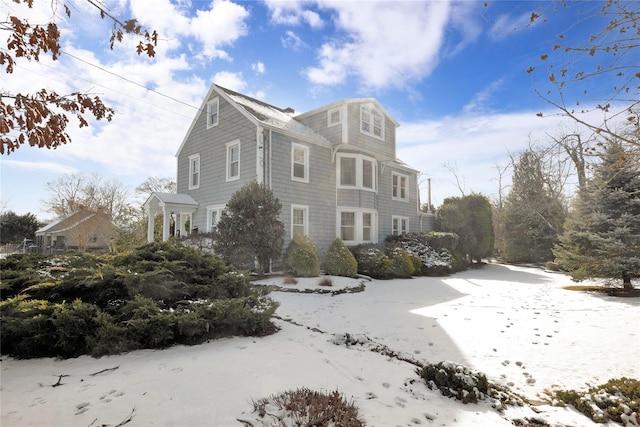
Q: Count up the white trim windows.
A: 12